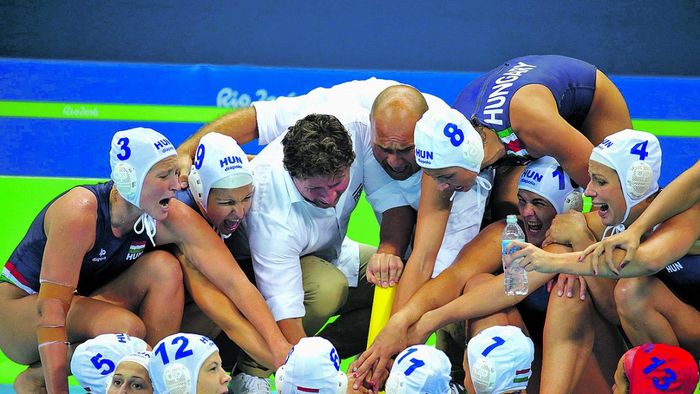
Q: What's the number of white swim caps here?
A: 11